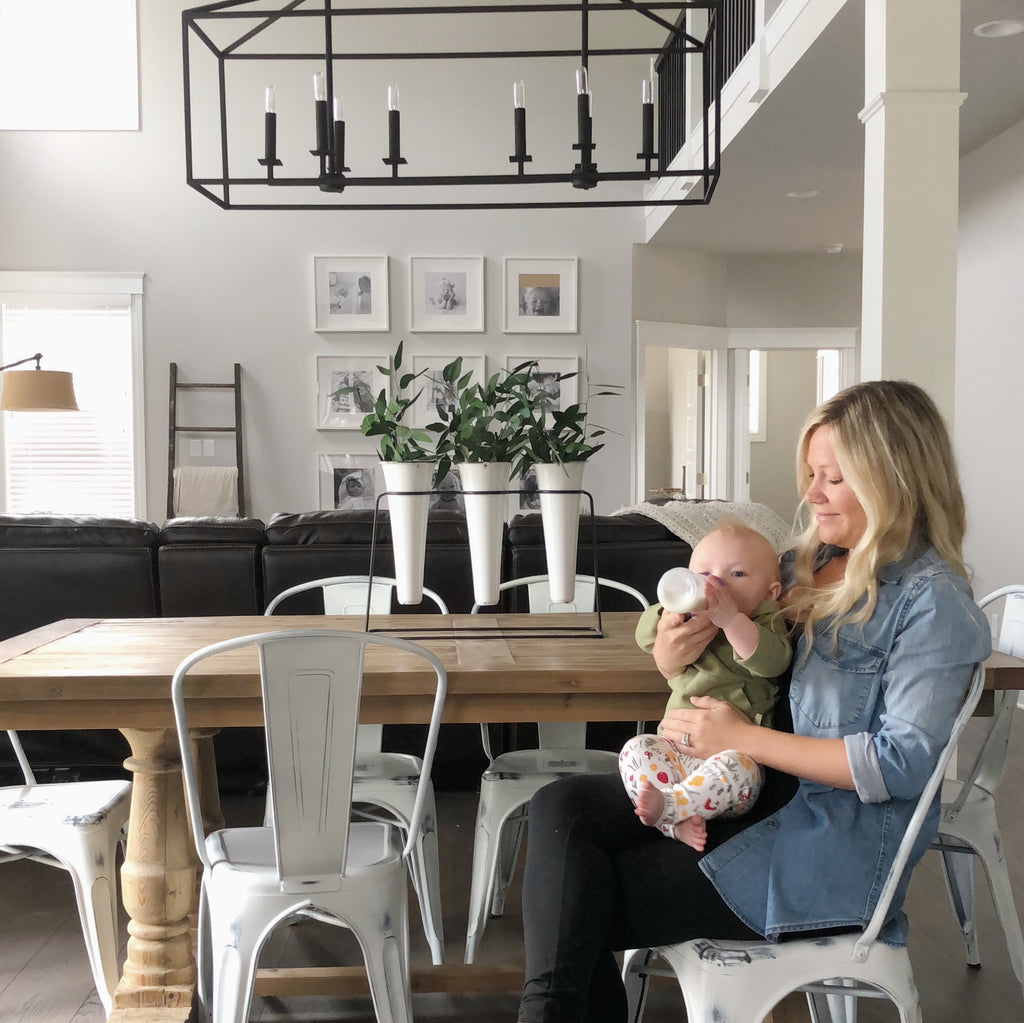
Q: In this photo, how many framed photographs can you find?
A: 9